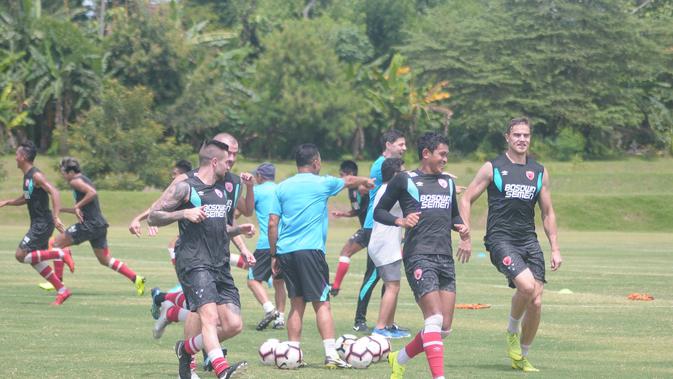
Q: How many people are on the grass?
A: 12